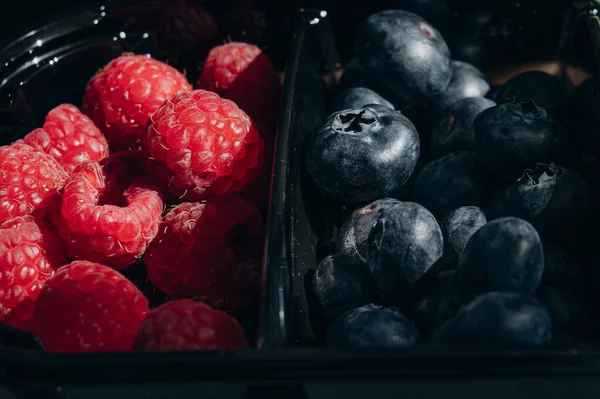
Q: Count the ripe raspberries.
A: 10